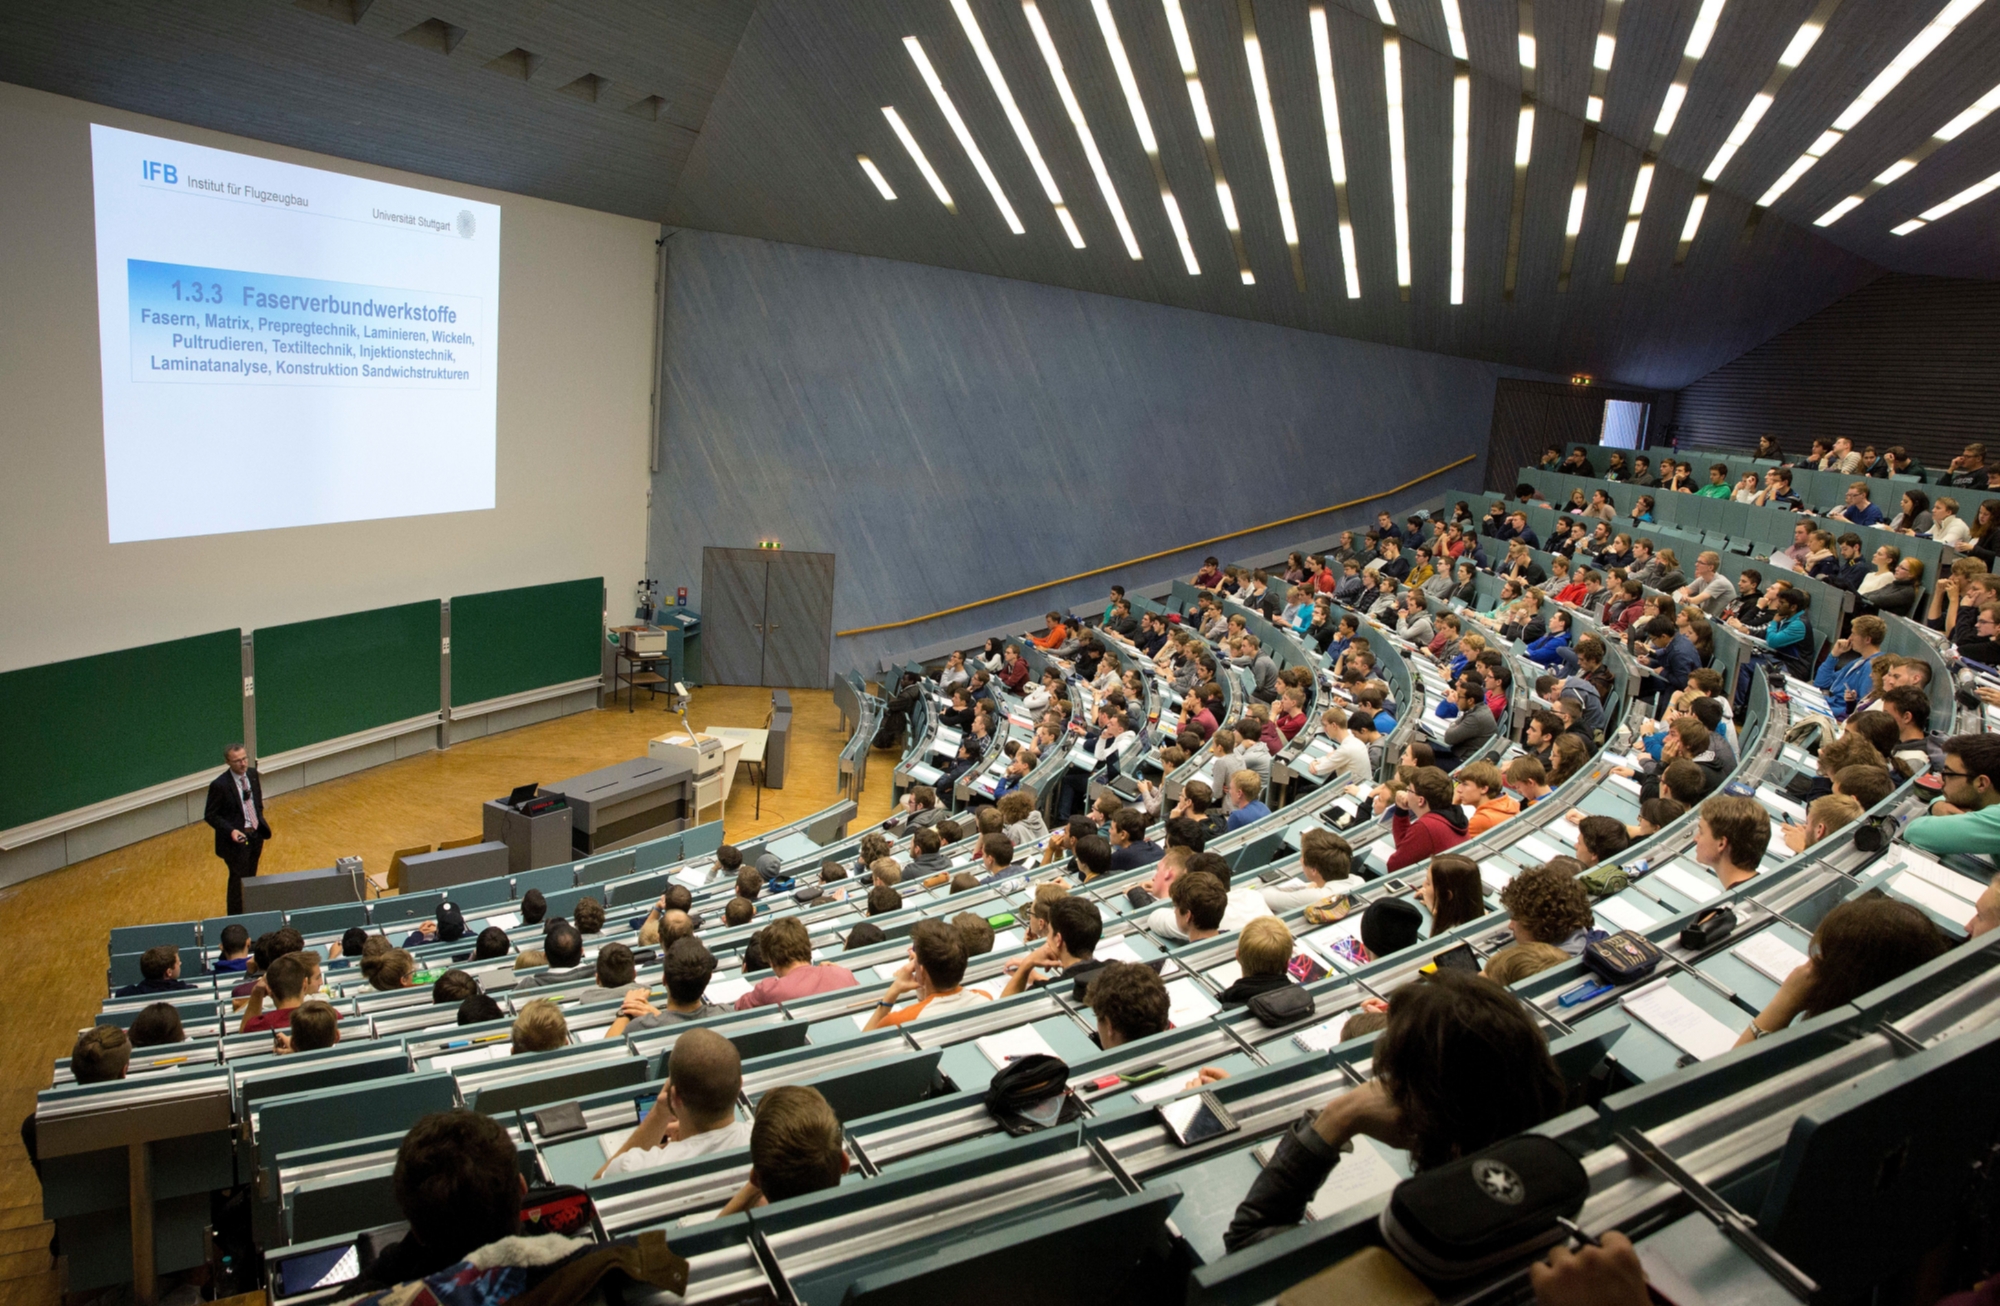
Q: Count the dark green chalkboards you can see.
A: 3